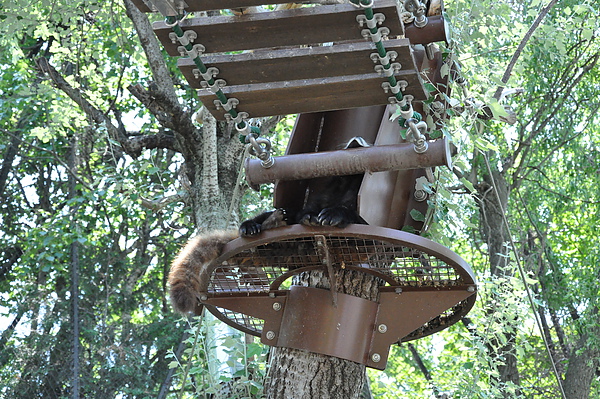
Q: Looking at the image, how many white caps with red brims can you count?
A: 0